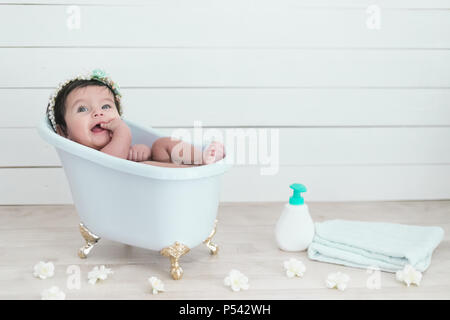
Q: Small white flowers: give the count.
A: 8